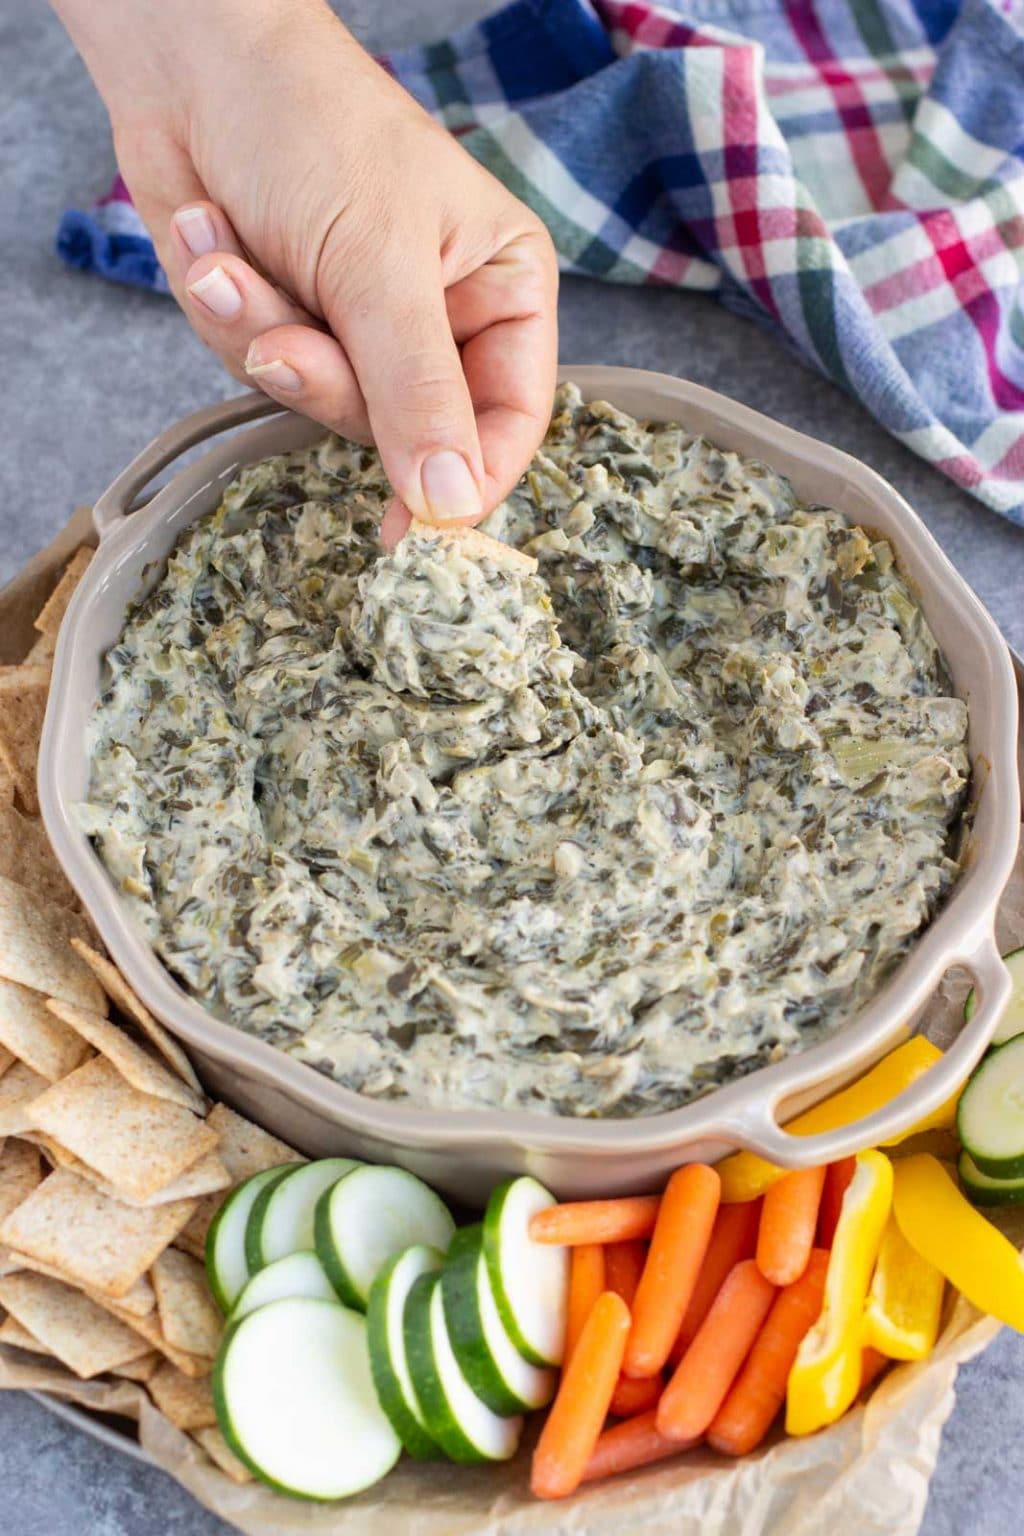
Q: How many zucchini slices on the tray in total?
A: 12